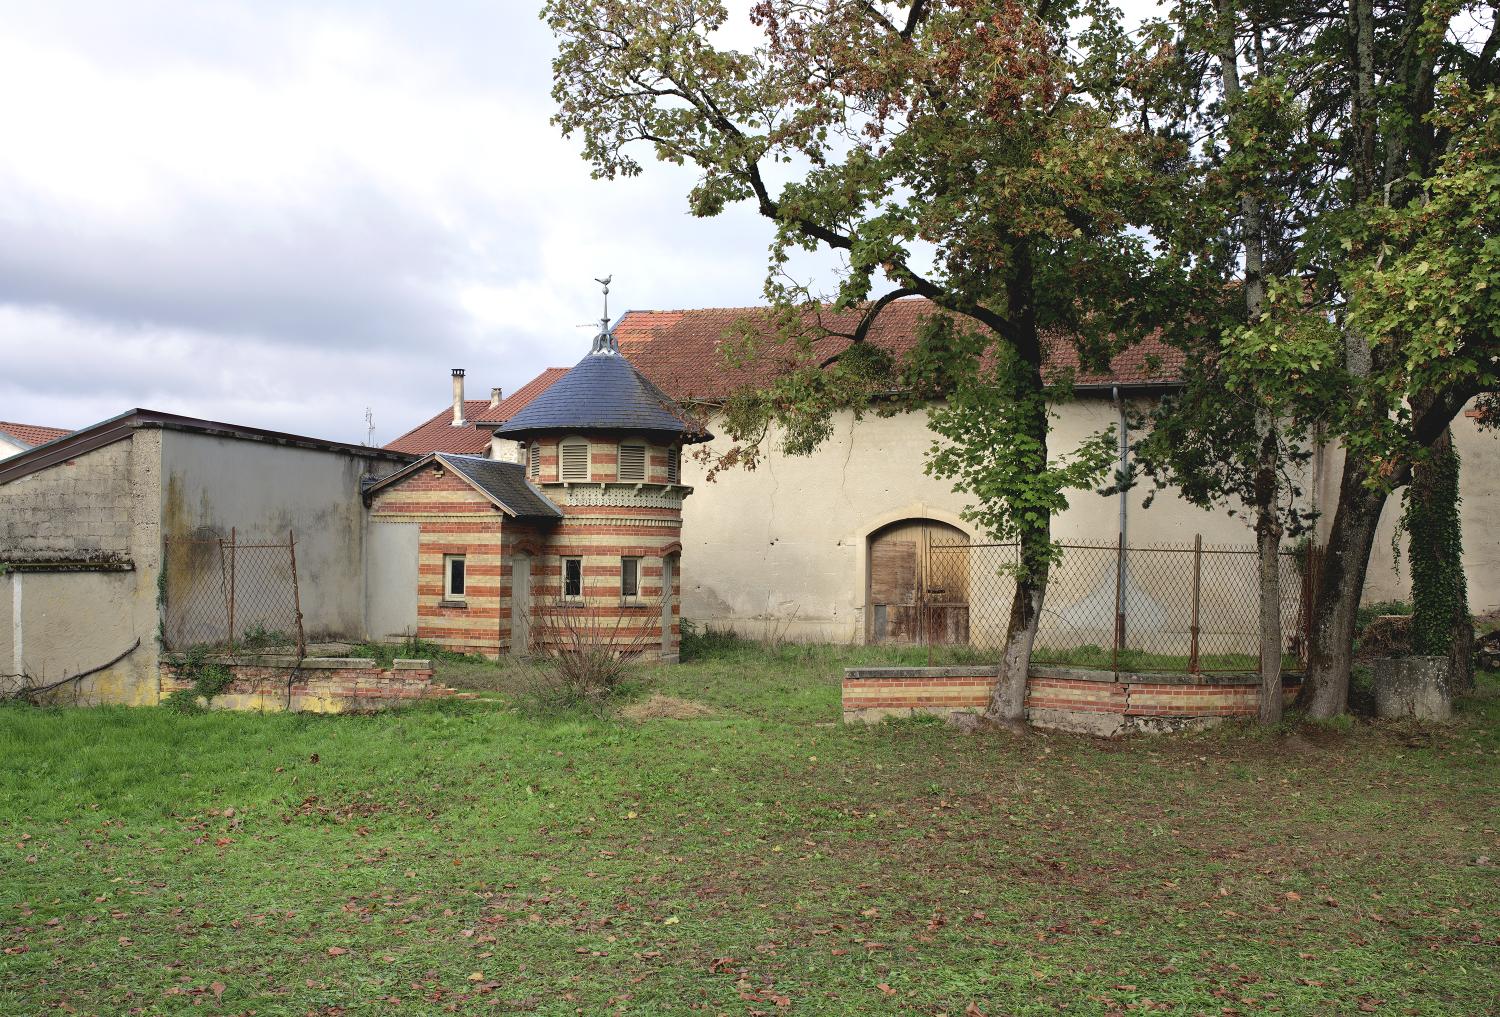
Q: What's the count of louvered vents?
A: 4